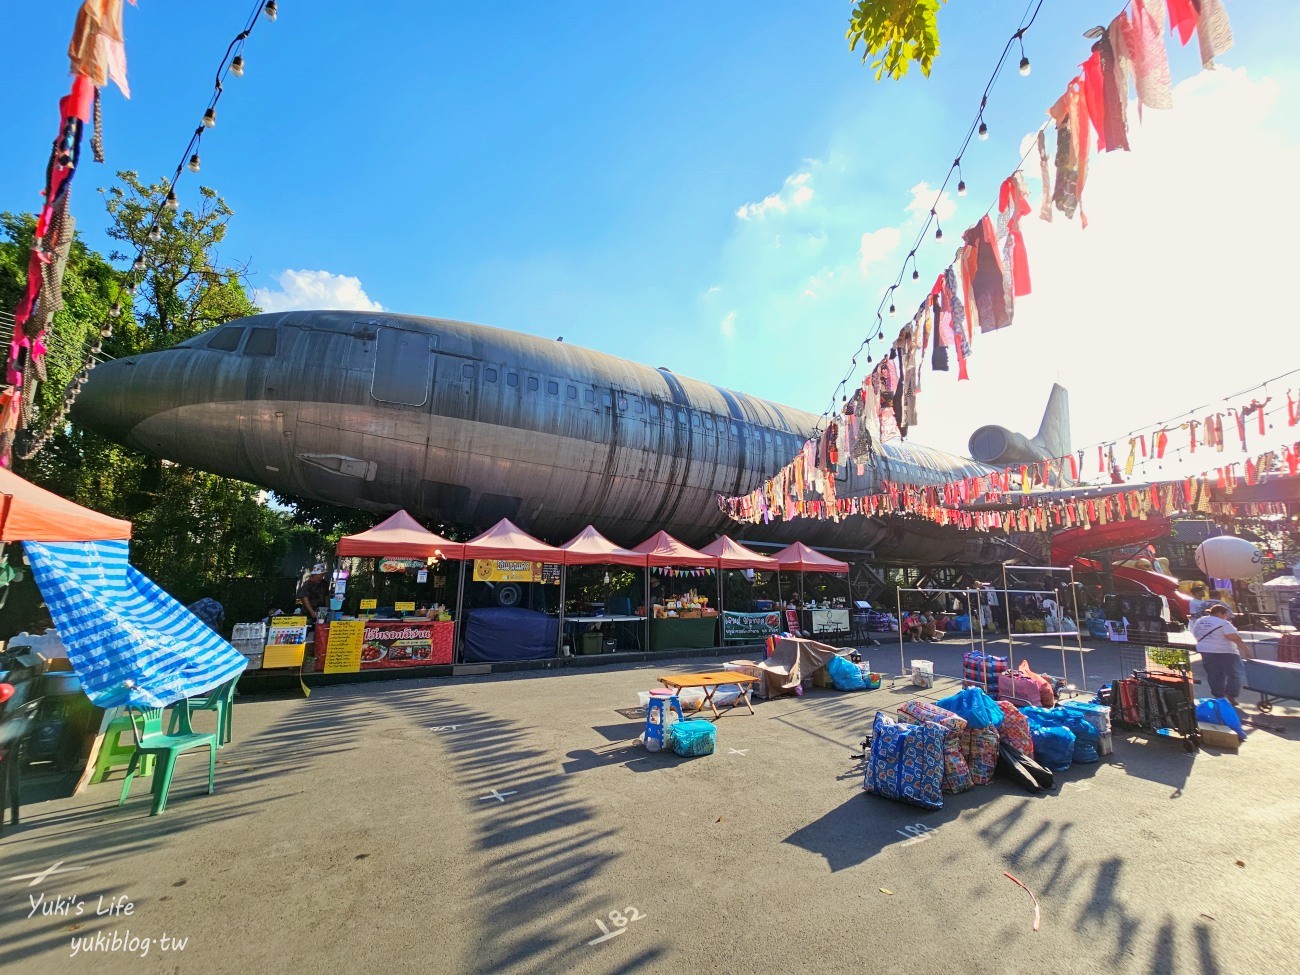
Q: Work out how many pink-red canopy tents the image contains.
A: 6